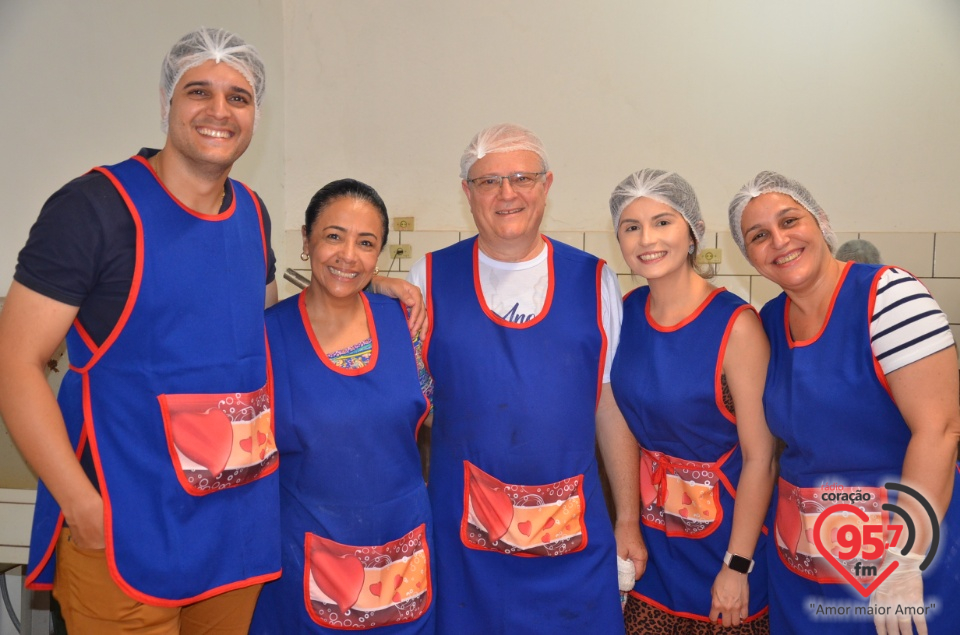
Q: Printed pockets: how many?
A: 5